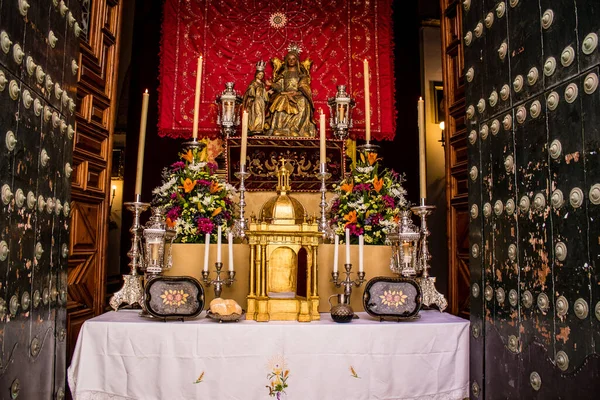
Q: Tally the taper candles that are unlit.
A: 6